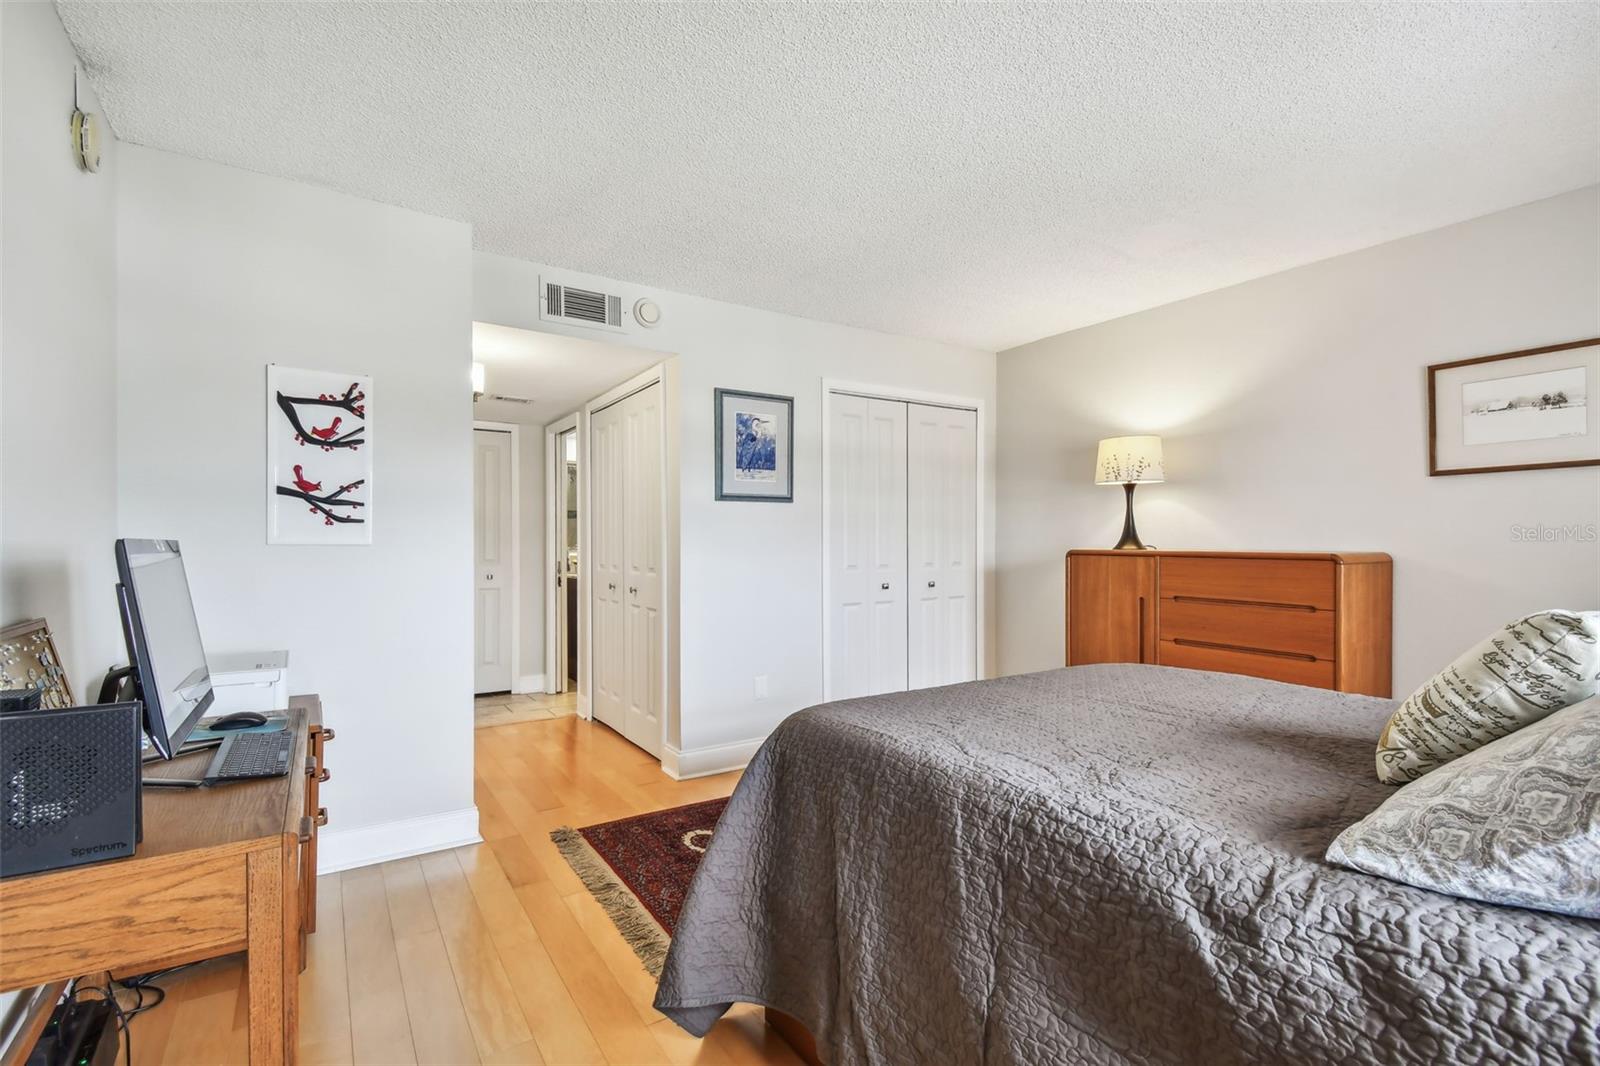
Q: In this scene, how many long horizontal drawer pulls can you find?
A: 2